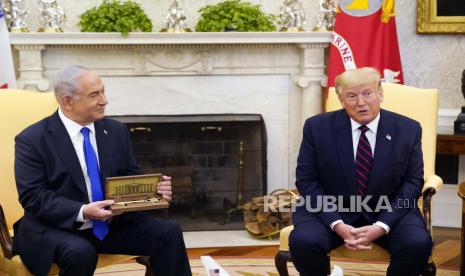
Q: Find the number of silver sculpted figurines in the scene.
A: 5